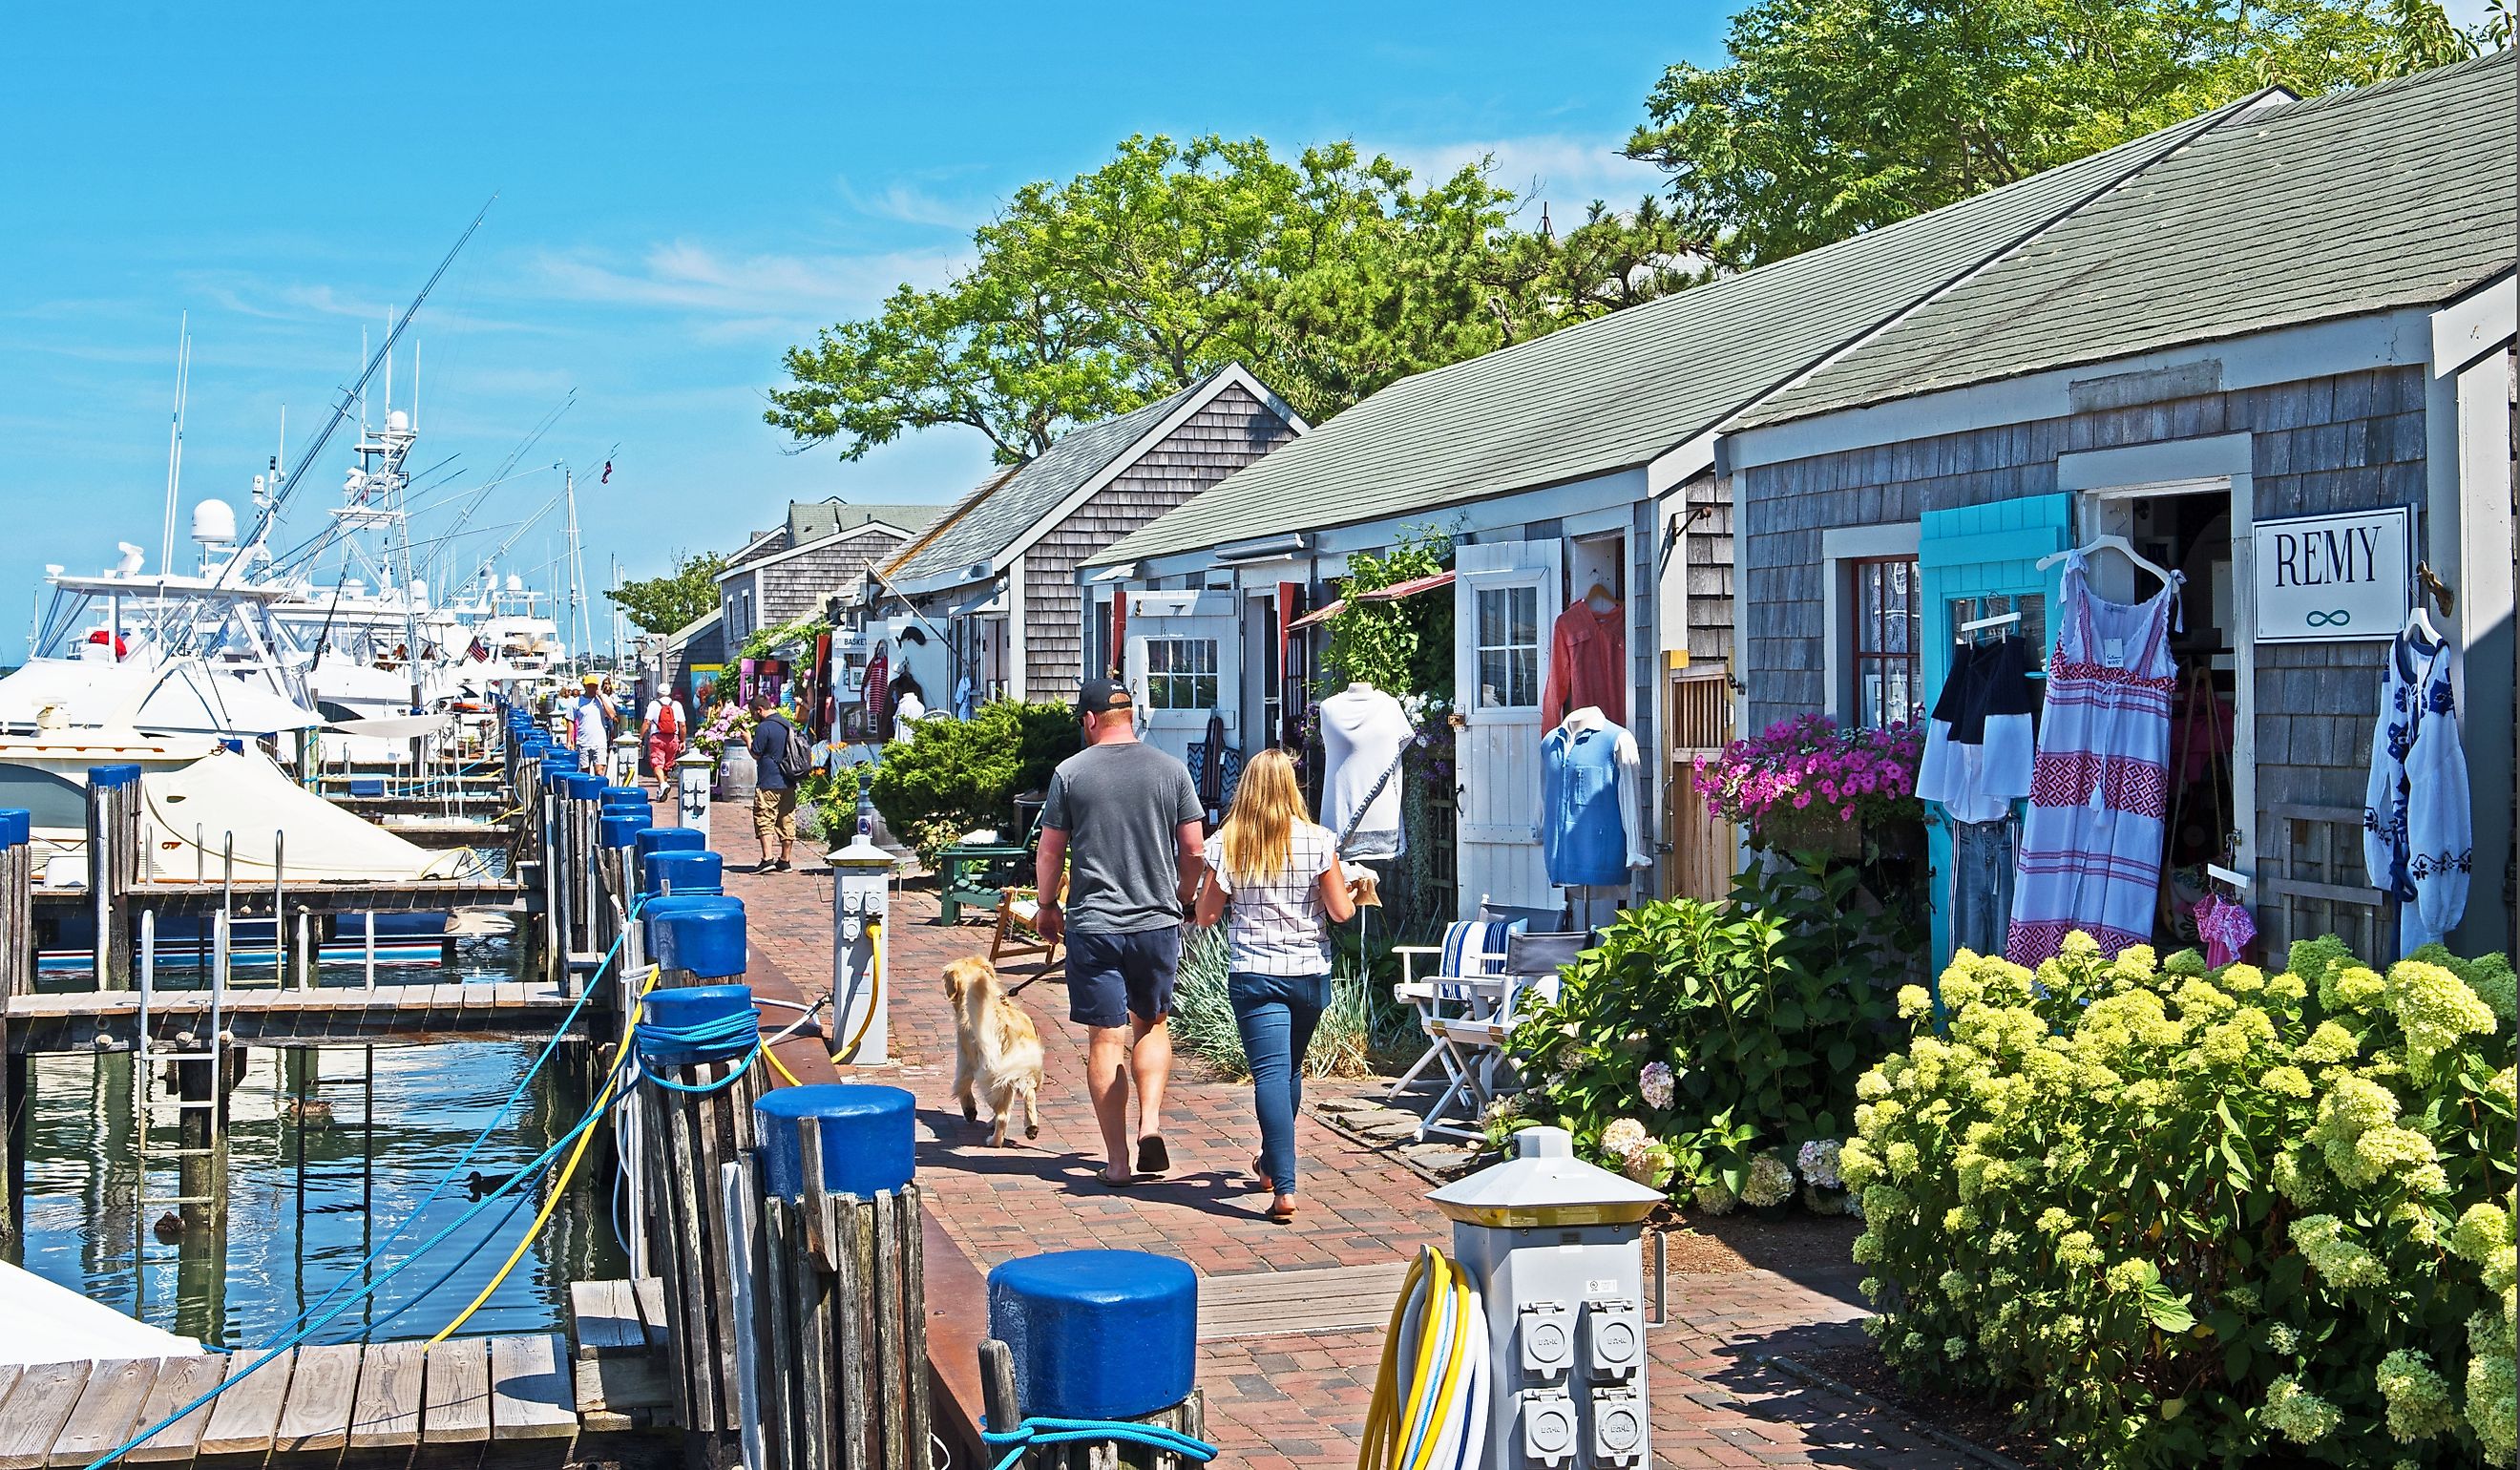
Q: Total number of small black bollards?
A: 0